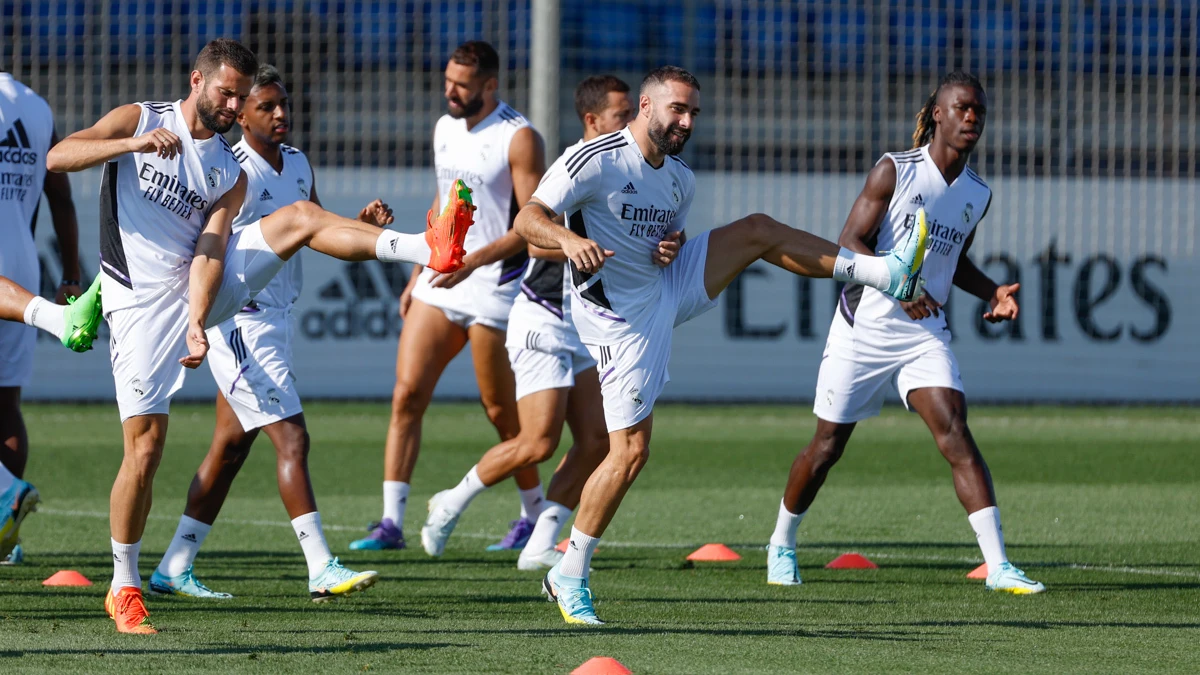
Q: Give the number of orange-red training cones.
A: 6